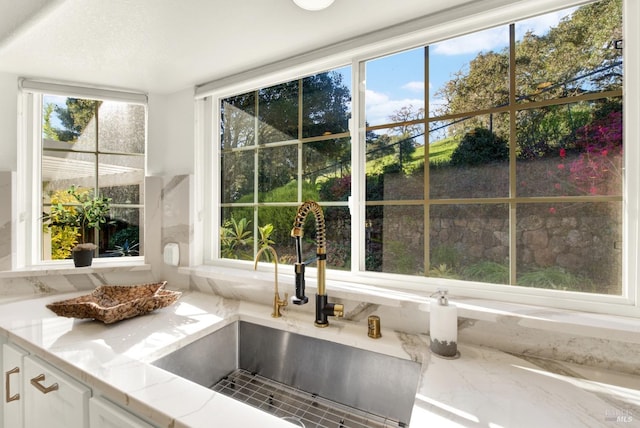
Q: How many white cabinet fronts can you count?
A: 3